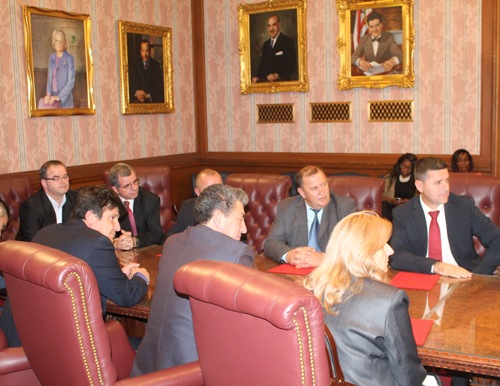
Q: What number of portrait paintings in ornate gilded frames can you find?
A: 4